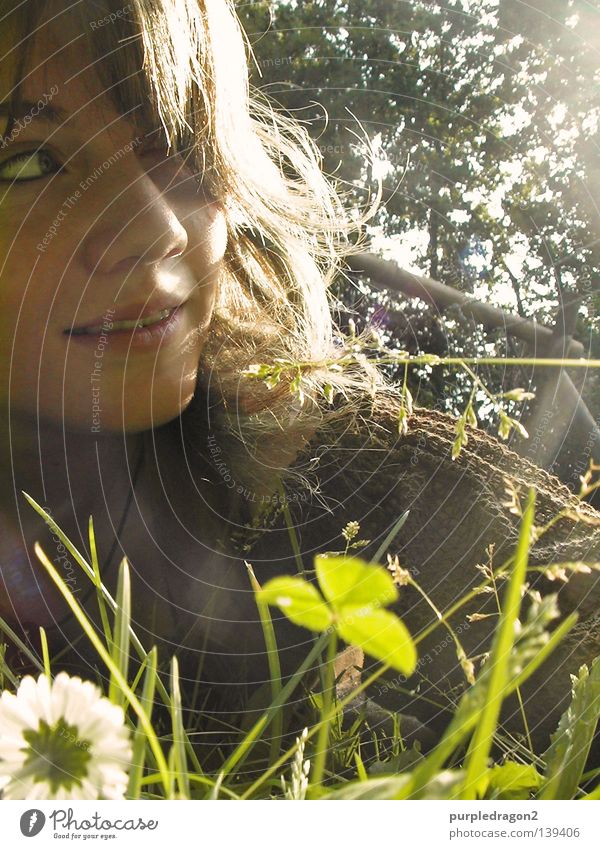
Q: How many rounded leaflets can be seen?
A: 3